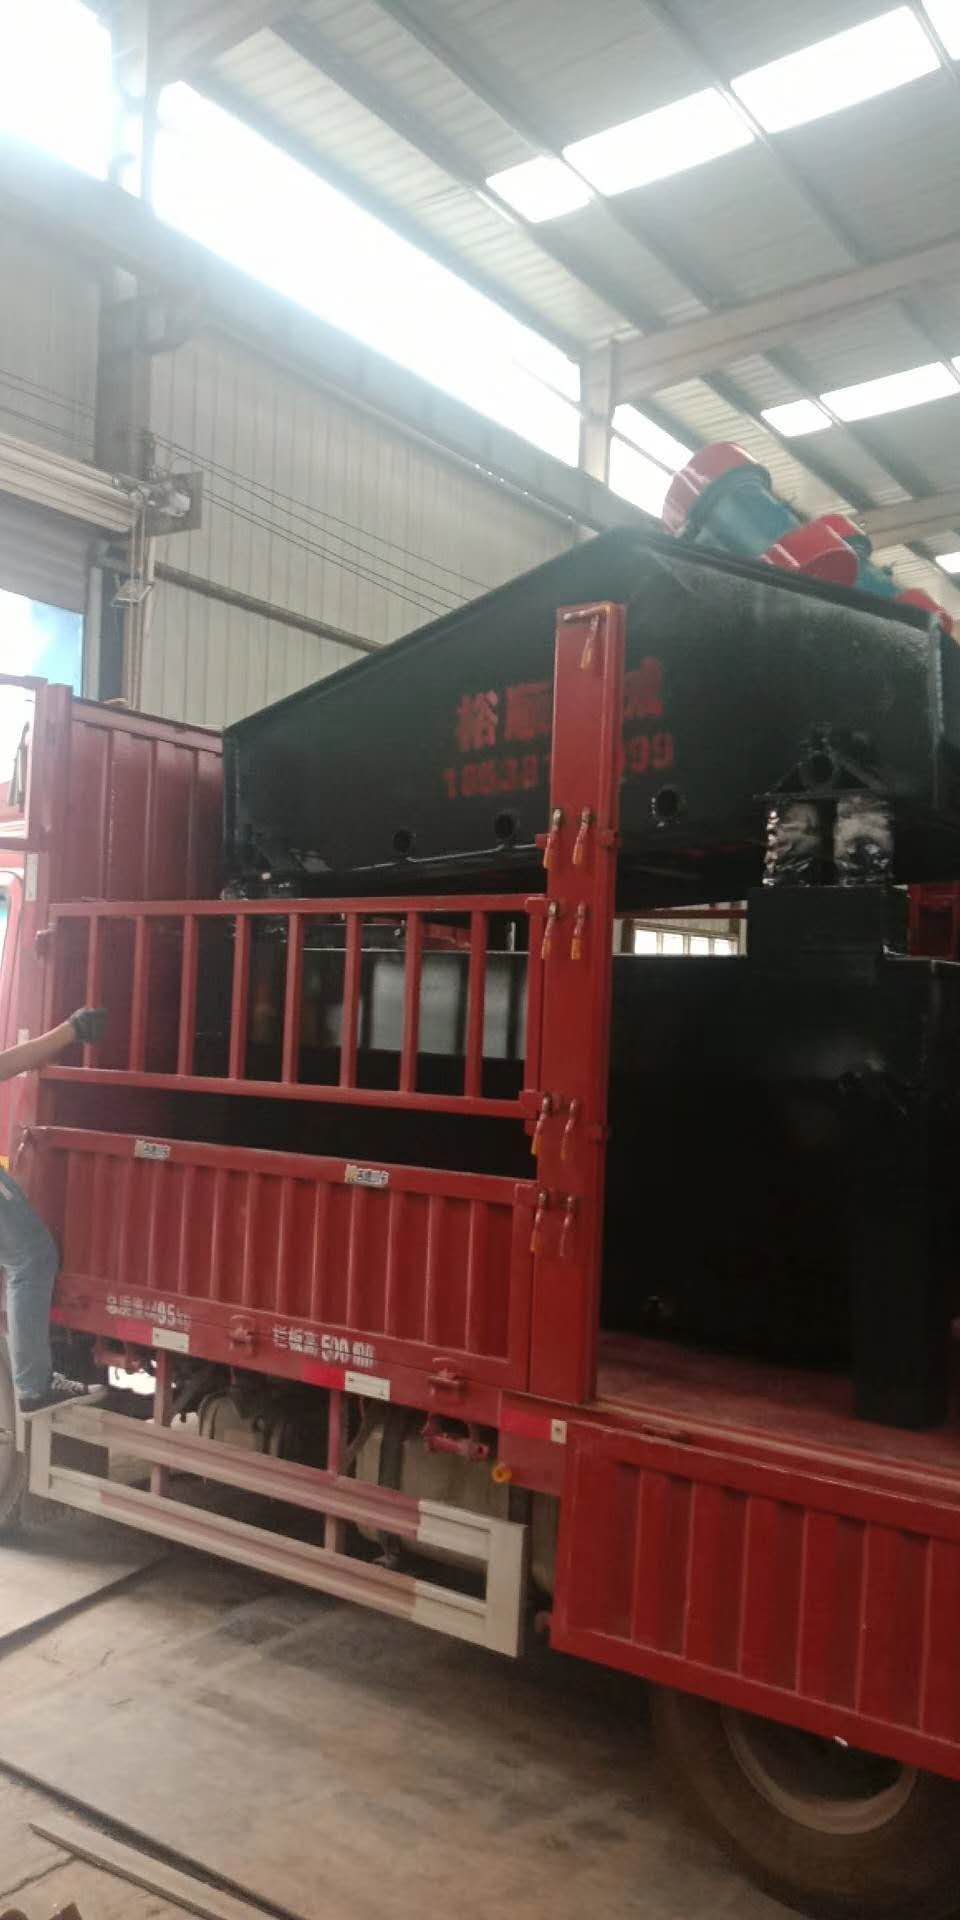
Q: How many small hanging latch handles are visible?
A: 9